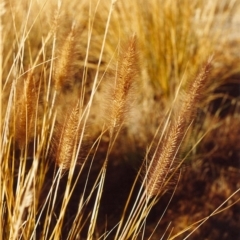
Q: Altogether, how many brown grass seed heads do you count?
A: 5